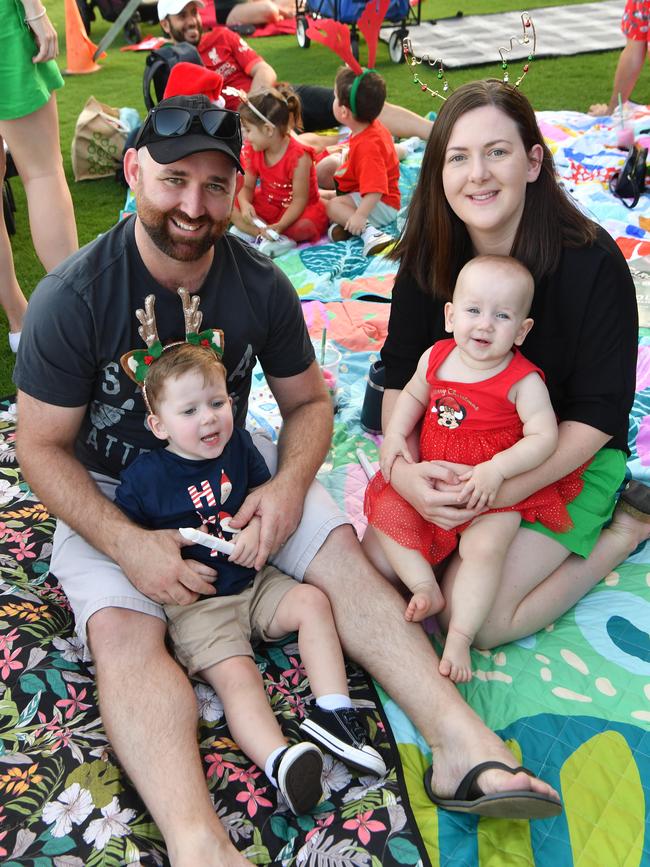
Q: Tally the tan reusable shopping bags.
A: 1